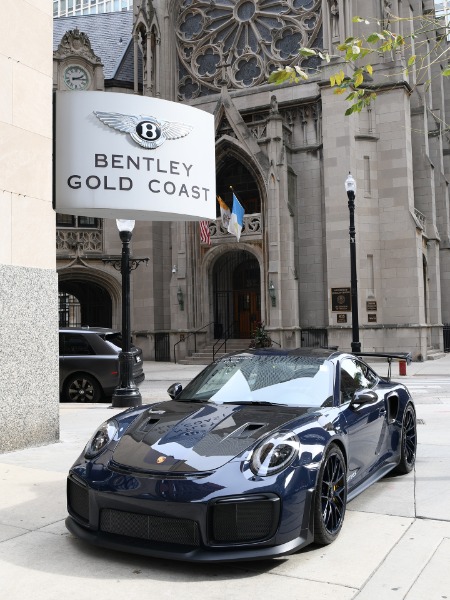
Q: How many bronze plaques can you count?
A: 4